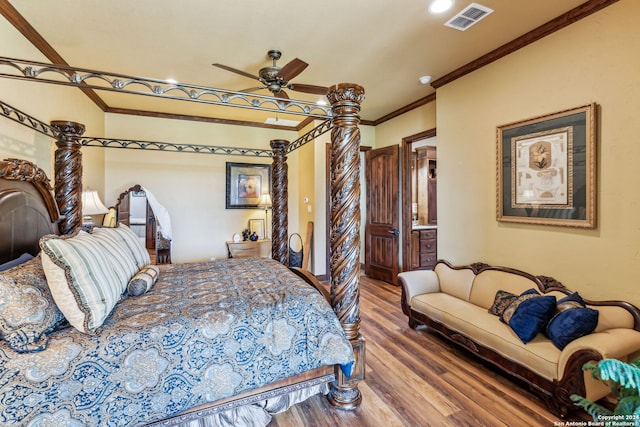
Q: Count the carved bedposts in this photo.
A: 3